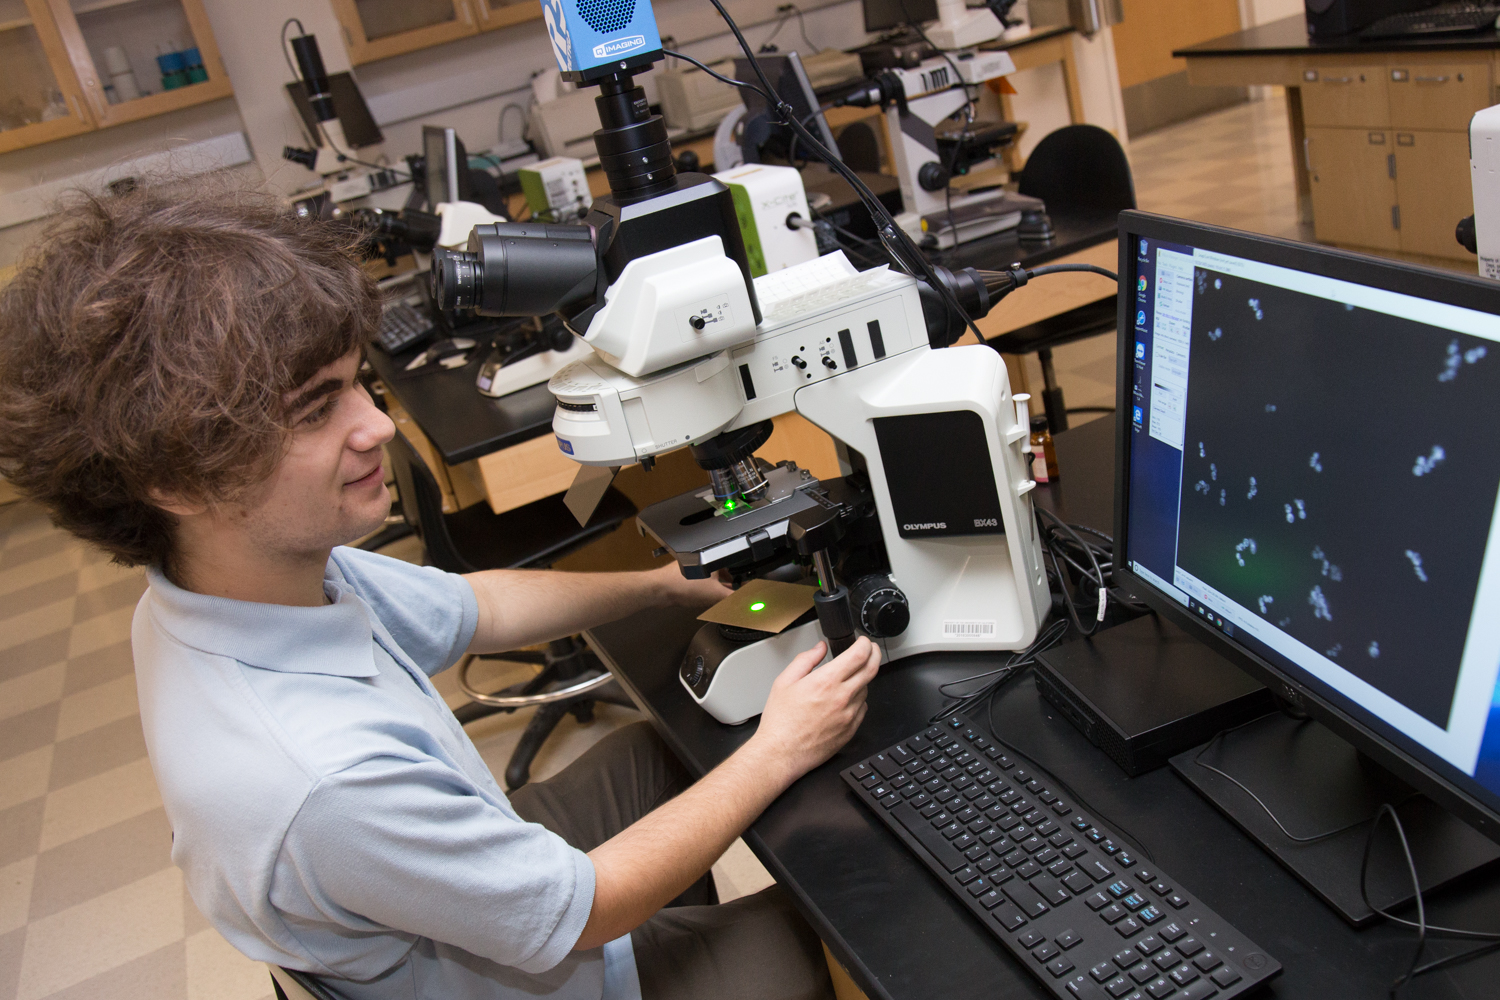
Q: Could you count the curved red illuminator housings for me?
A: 0